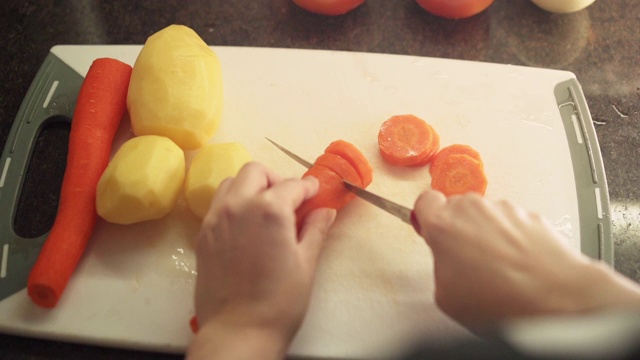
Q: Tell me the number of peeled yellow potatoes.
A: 3